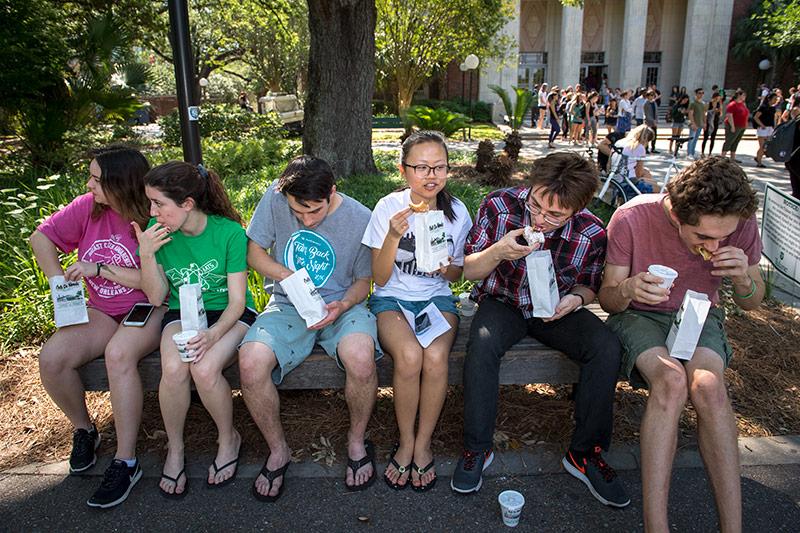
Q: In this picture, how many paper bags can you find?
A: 6